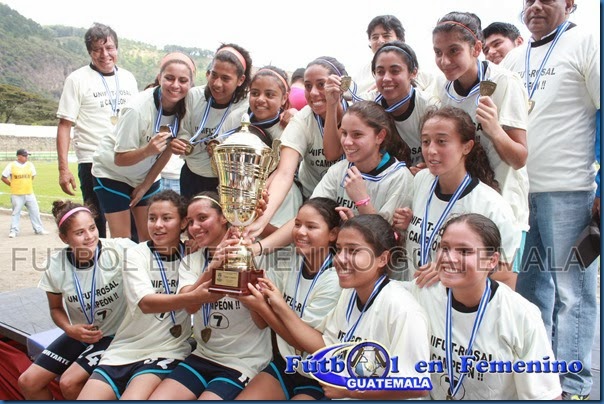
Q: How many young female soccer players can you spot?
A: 14